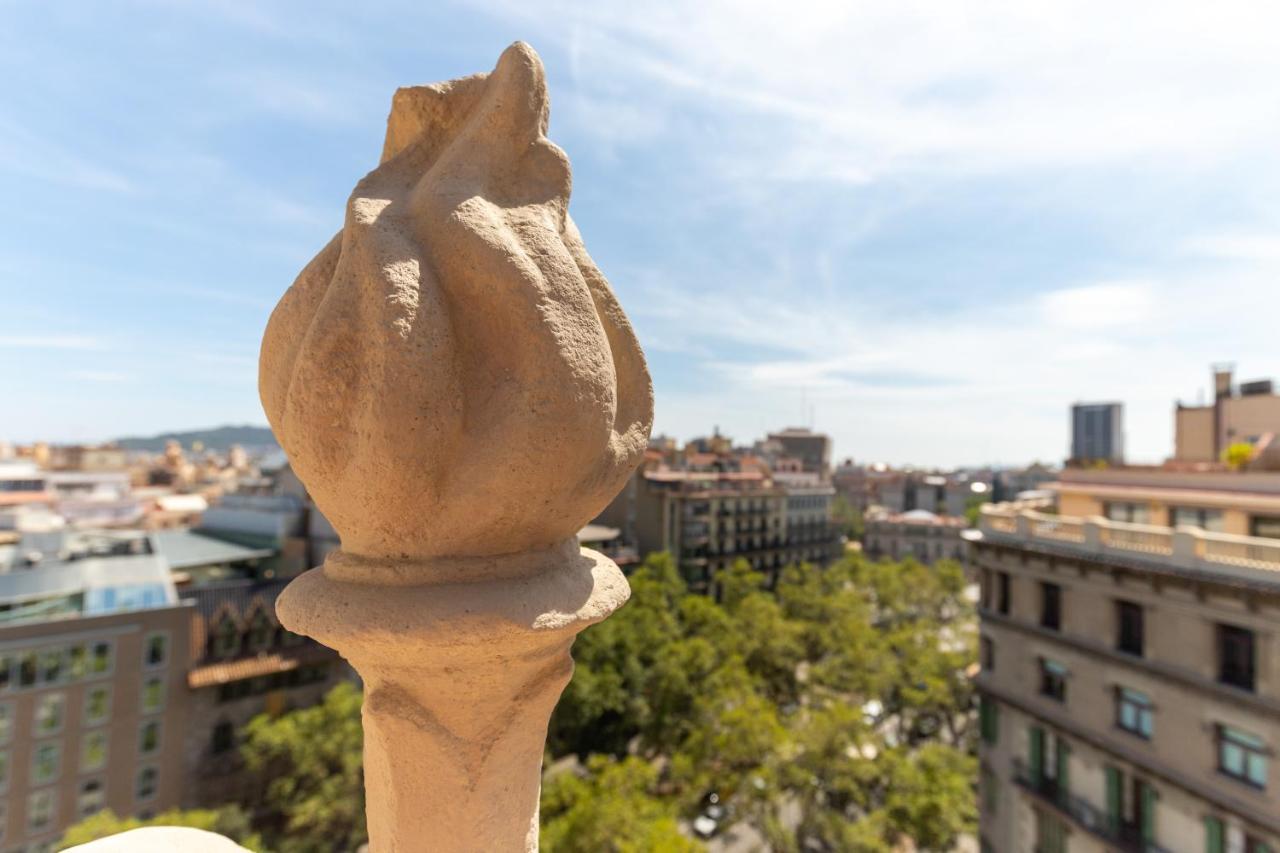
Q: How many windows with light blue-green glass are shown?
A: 3